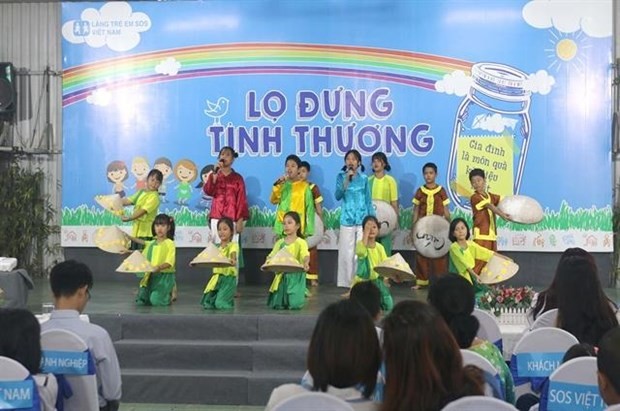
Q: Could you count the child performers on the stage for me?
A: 13